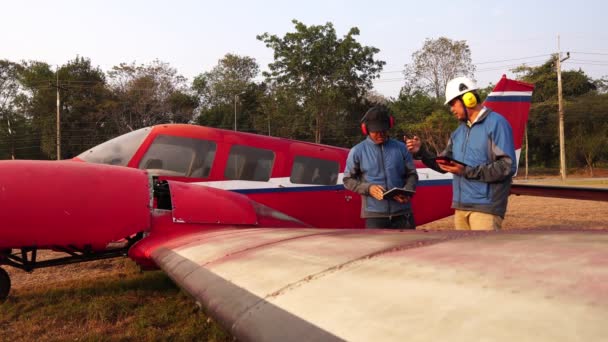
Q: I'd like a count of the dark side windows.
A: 3